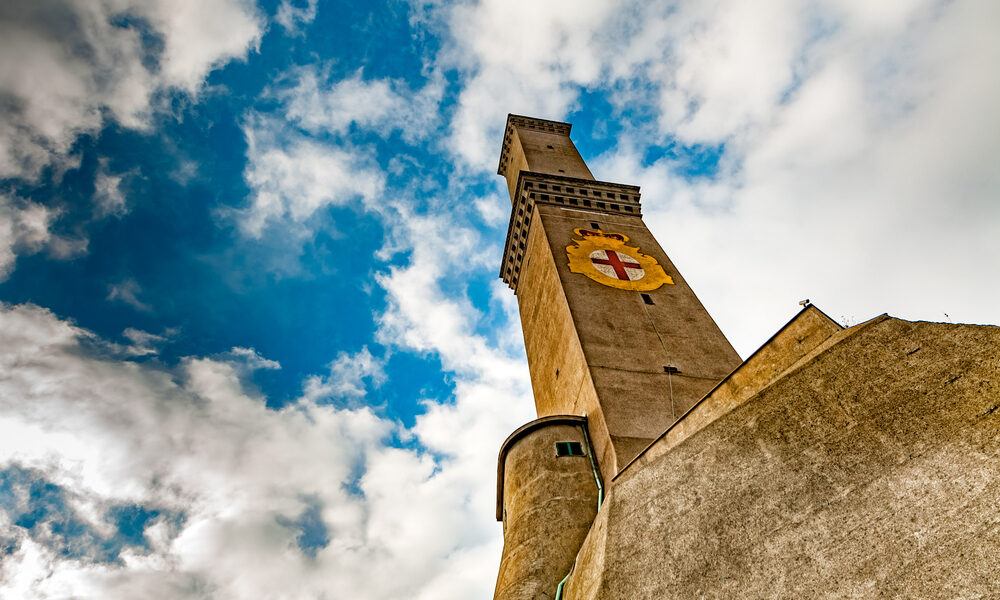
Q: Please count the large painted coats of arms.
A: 1